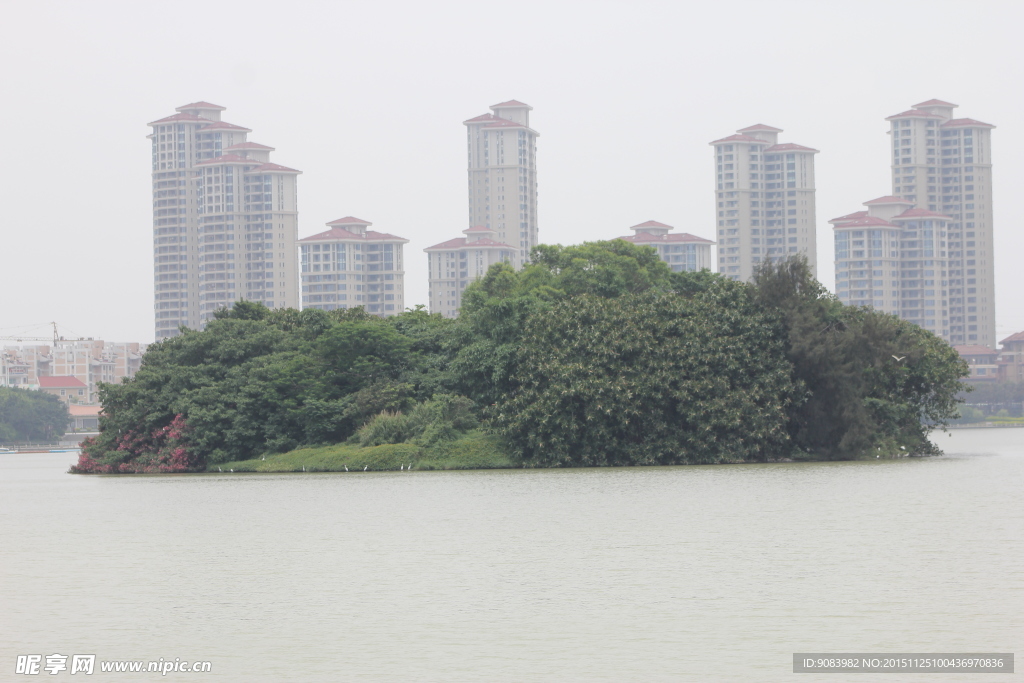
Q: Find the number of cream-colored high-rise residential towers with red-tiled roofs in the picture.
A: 9